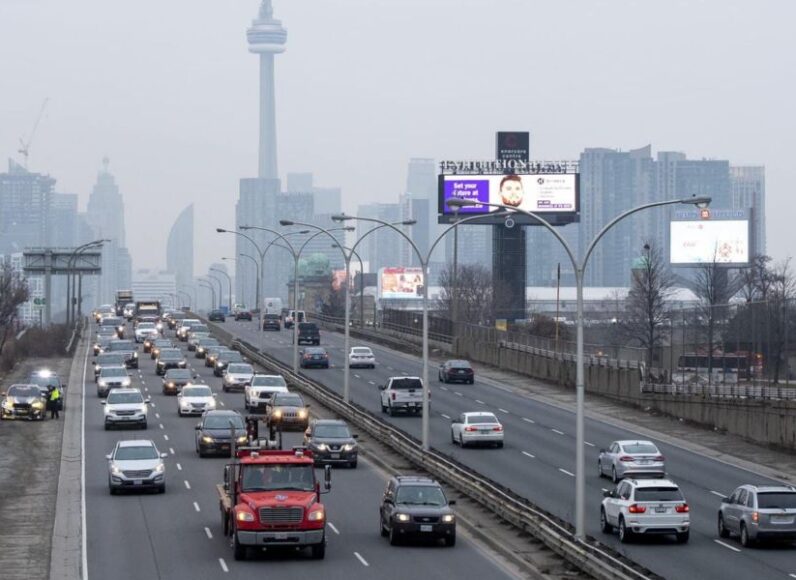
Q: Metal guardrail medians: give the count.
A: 1